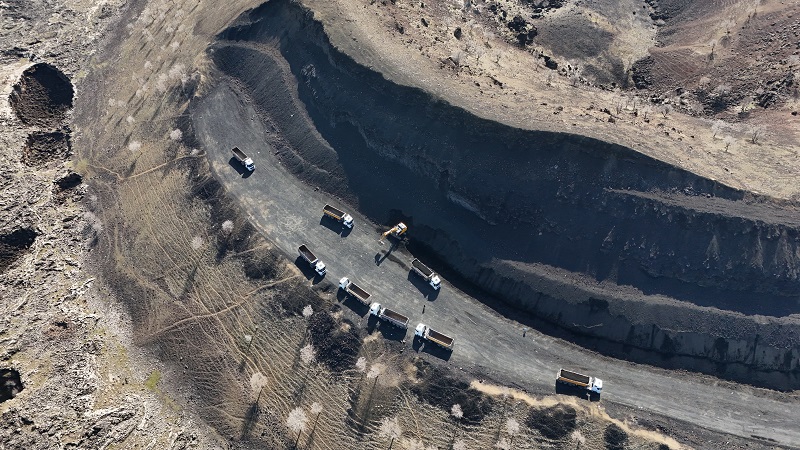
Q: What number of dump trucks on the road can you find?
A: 8